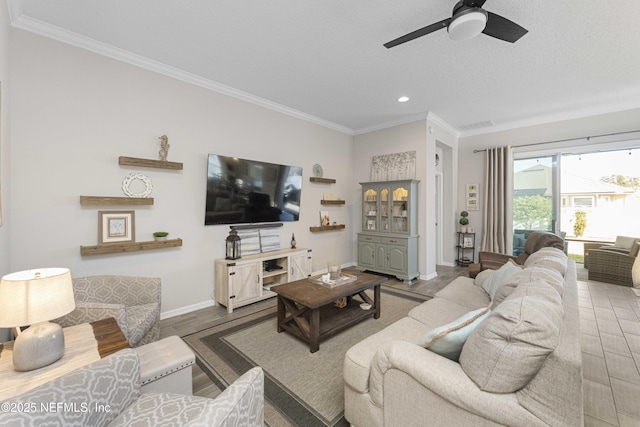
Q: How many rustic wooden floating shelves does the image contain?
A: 6